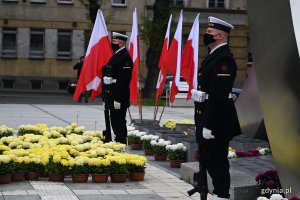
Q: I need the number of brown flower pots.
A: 12